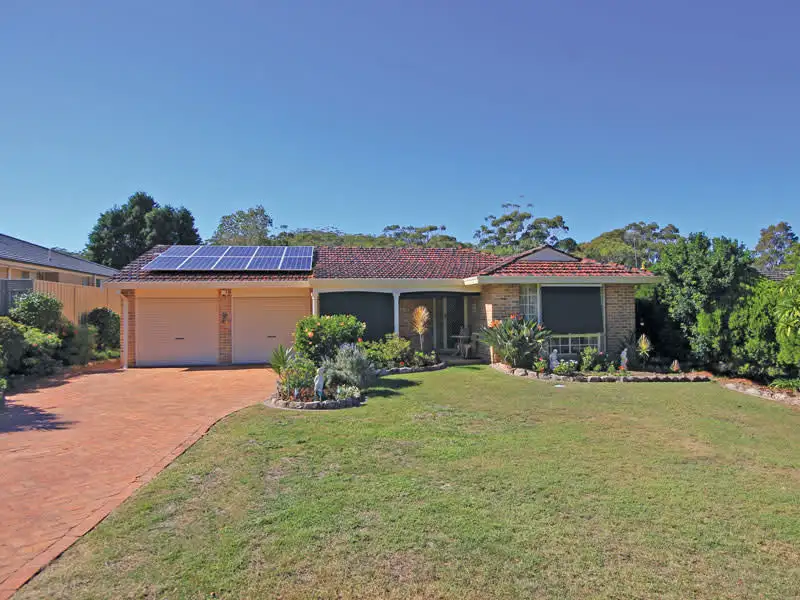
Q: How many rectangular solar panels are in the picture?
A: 10